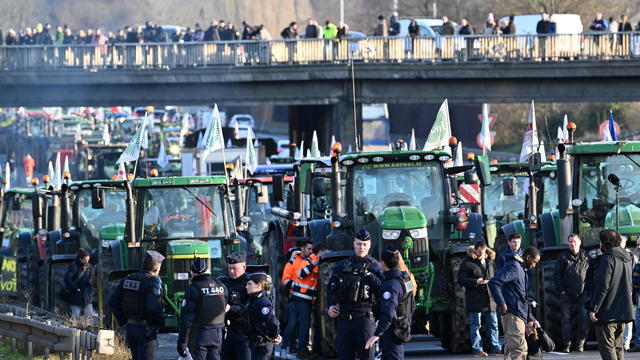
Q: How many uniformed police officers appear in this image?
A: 6